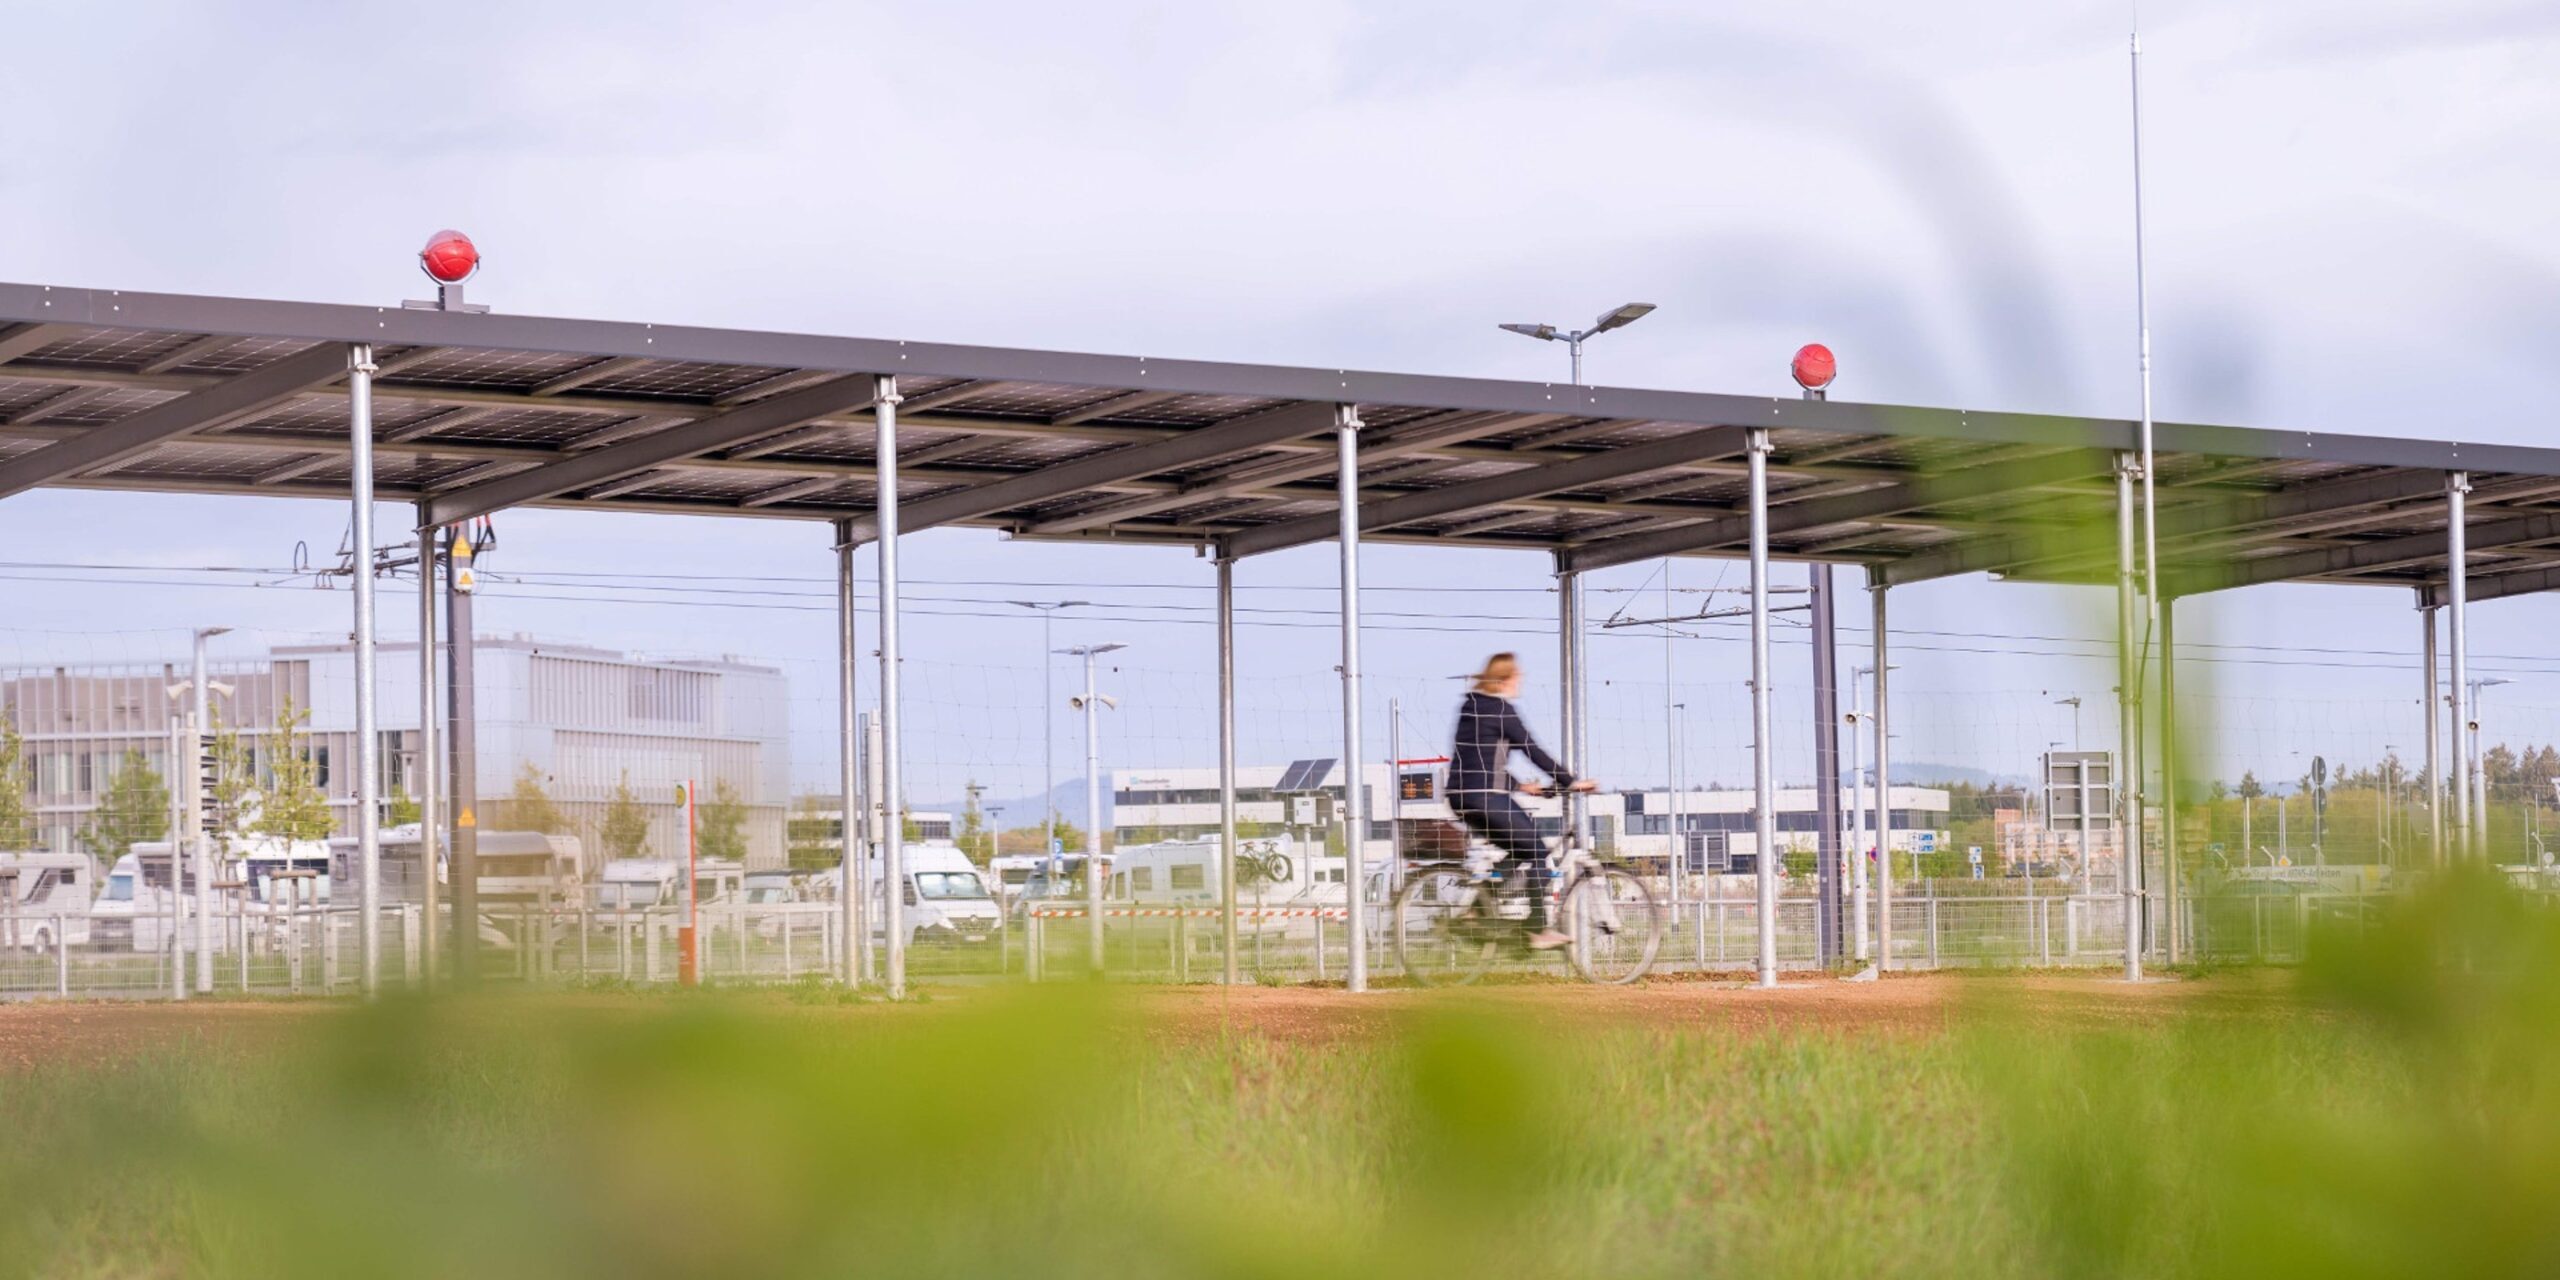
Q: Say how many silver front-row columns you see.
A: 6